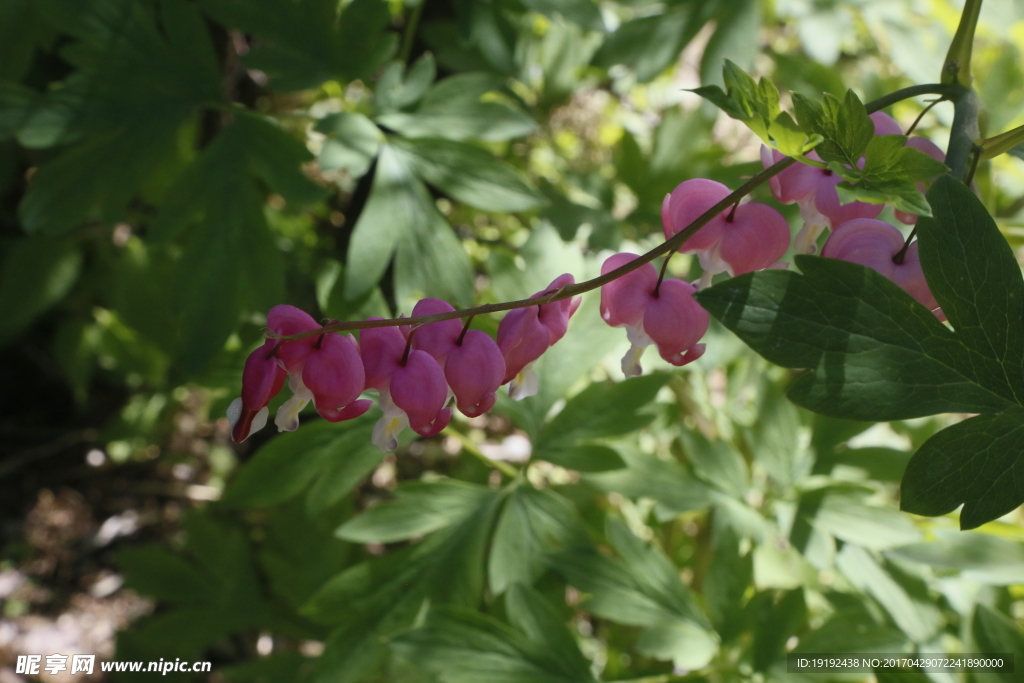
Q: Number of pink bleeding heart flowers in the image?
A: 10